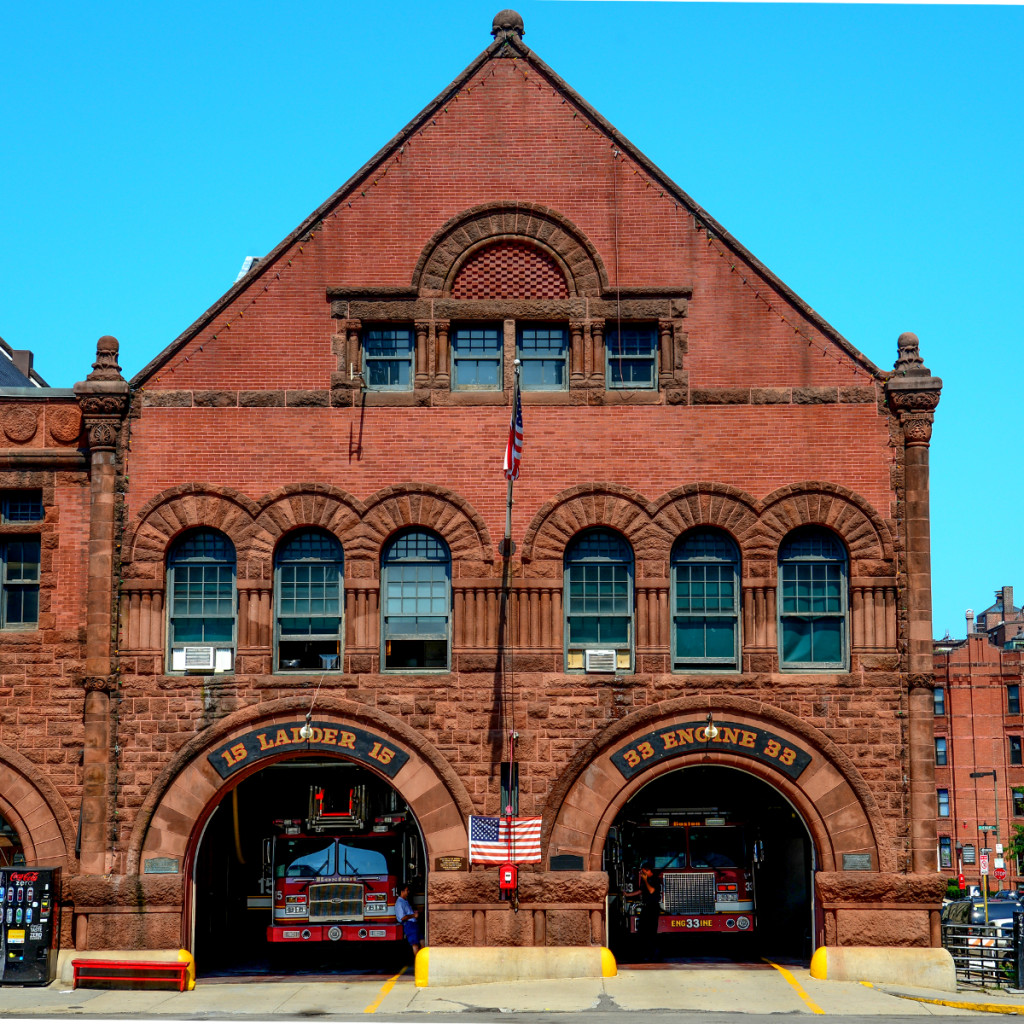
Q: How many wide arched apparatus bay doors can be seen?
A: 2